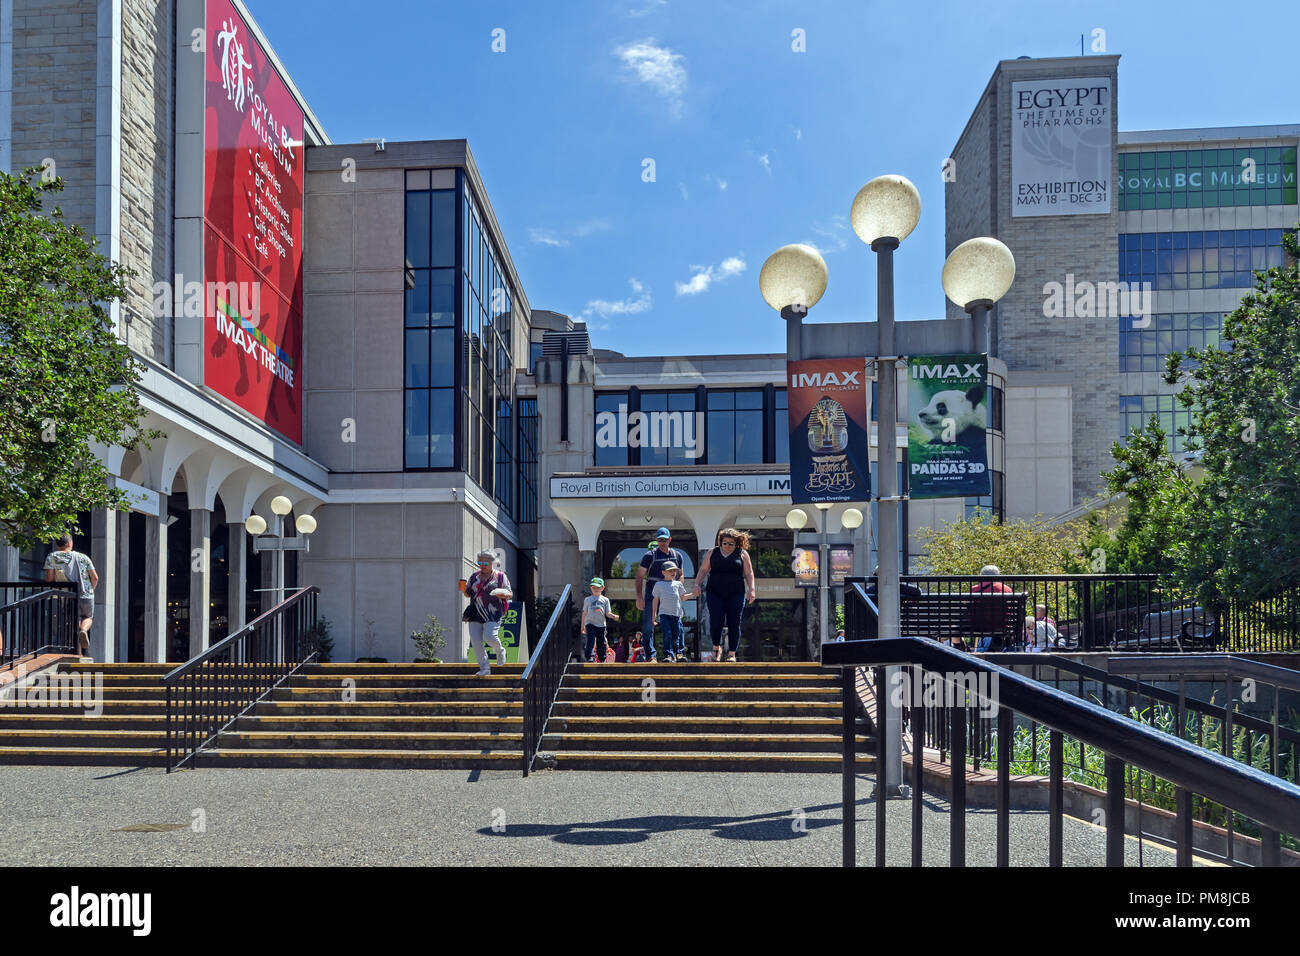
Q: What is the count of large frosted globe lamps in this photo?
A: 3